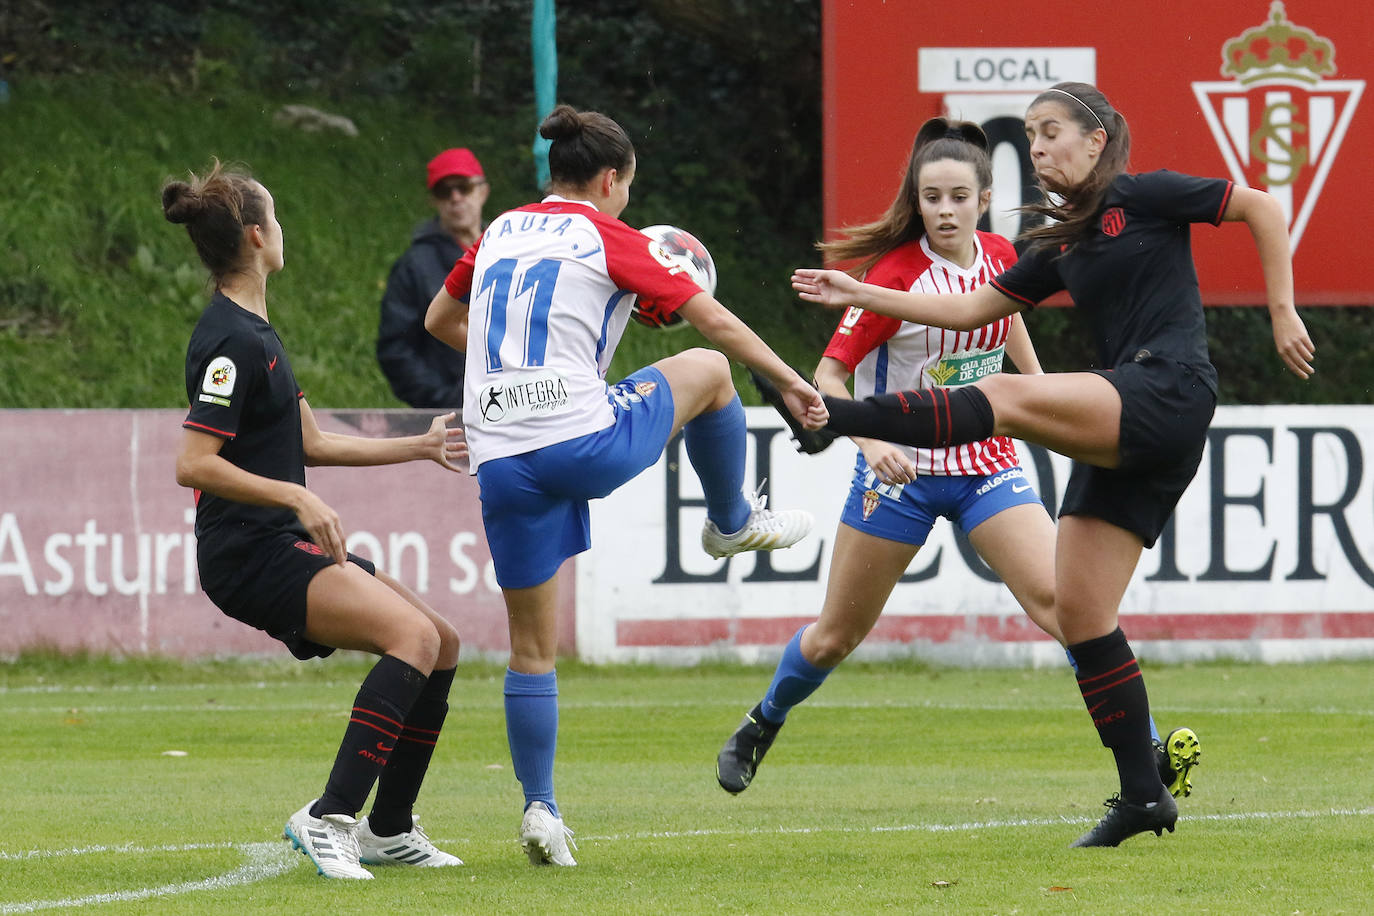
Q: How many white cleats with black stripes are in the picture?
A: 2